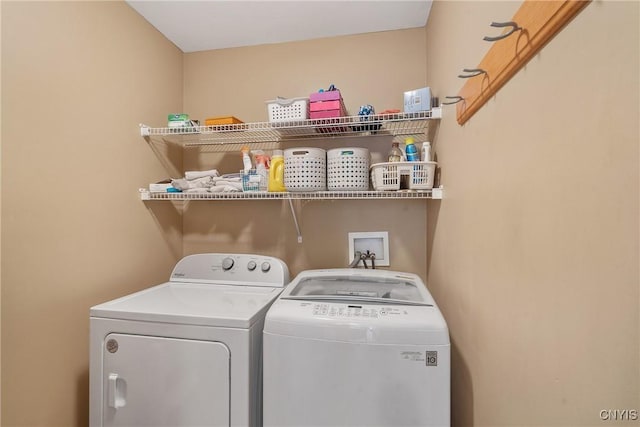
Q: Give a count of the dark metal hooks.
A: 3